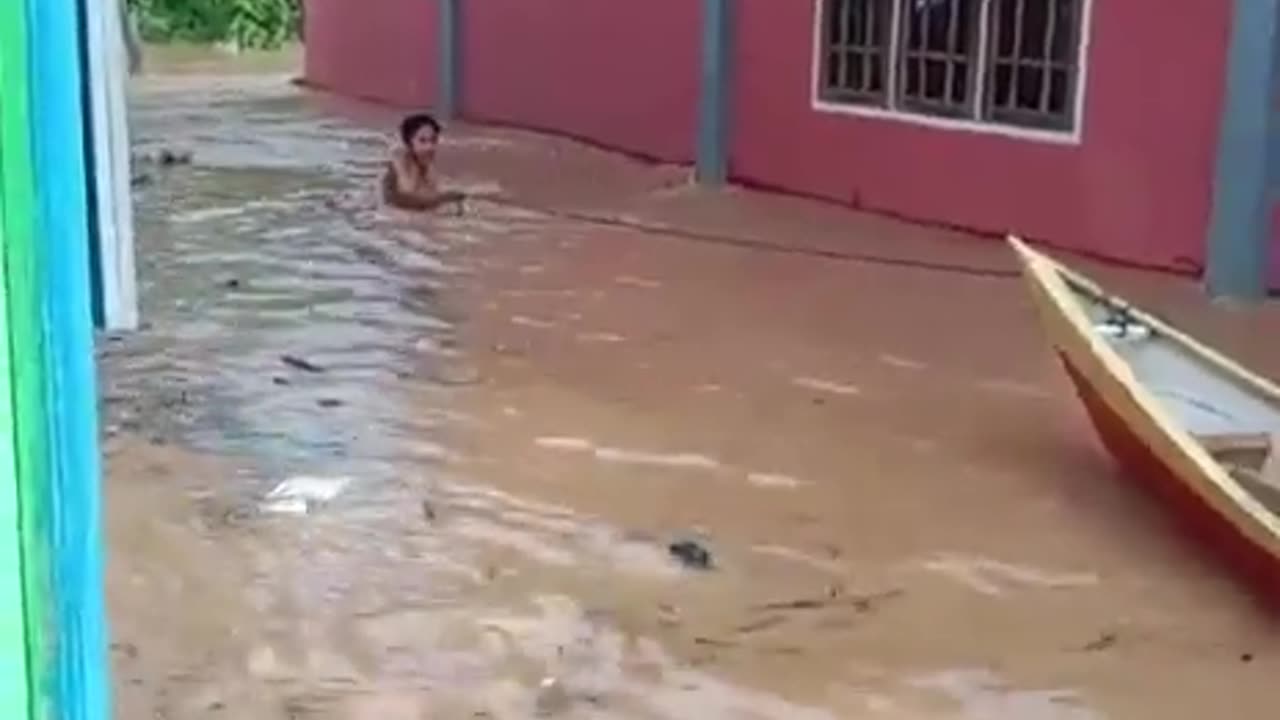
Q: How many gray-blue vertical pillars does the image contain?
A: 3